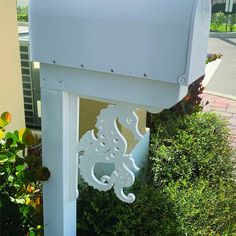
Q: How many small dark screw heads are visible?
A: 4